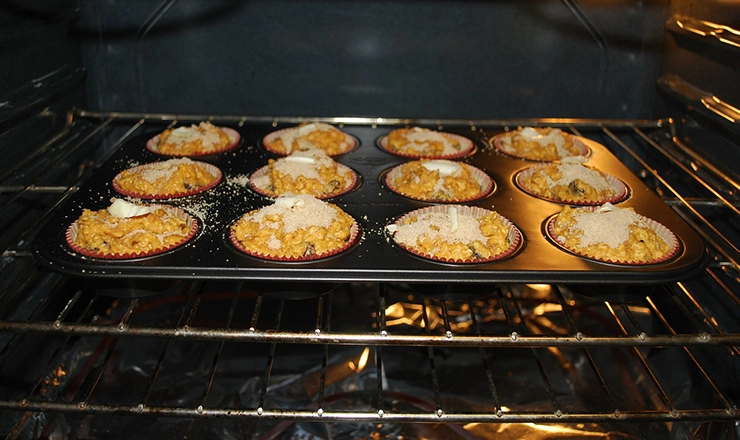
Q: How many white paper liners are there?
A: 12